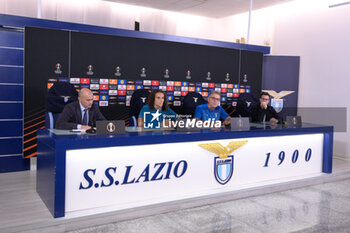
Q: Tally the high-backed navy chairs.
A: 4